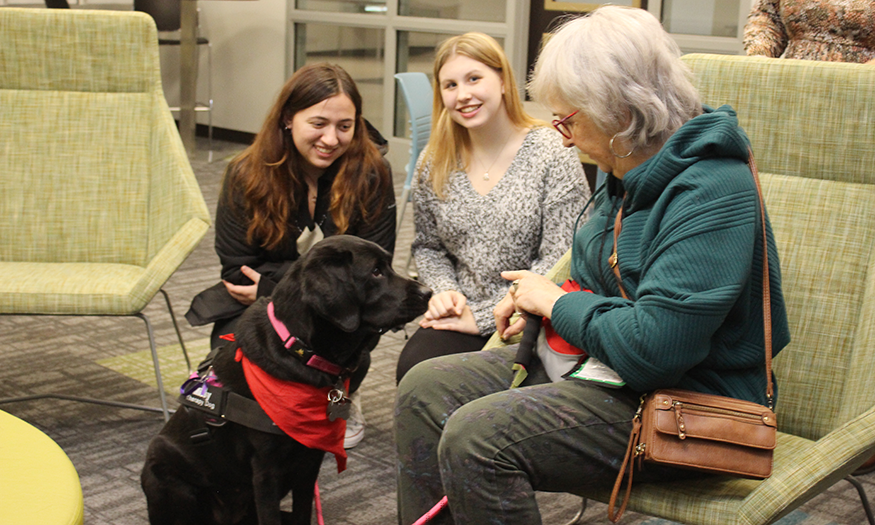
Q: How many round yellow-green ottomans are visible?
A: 1